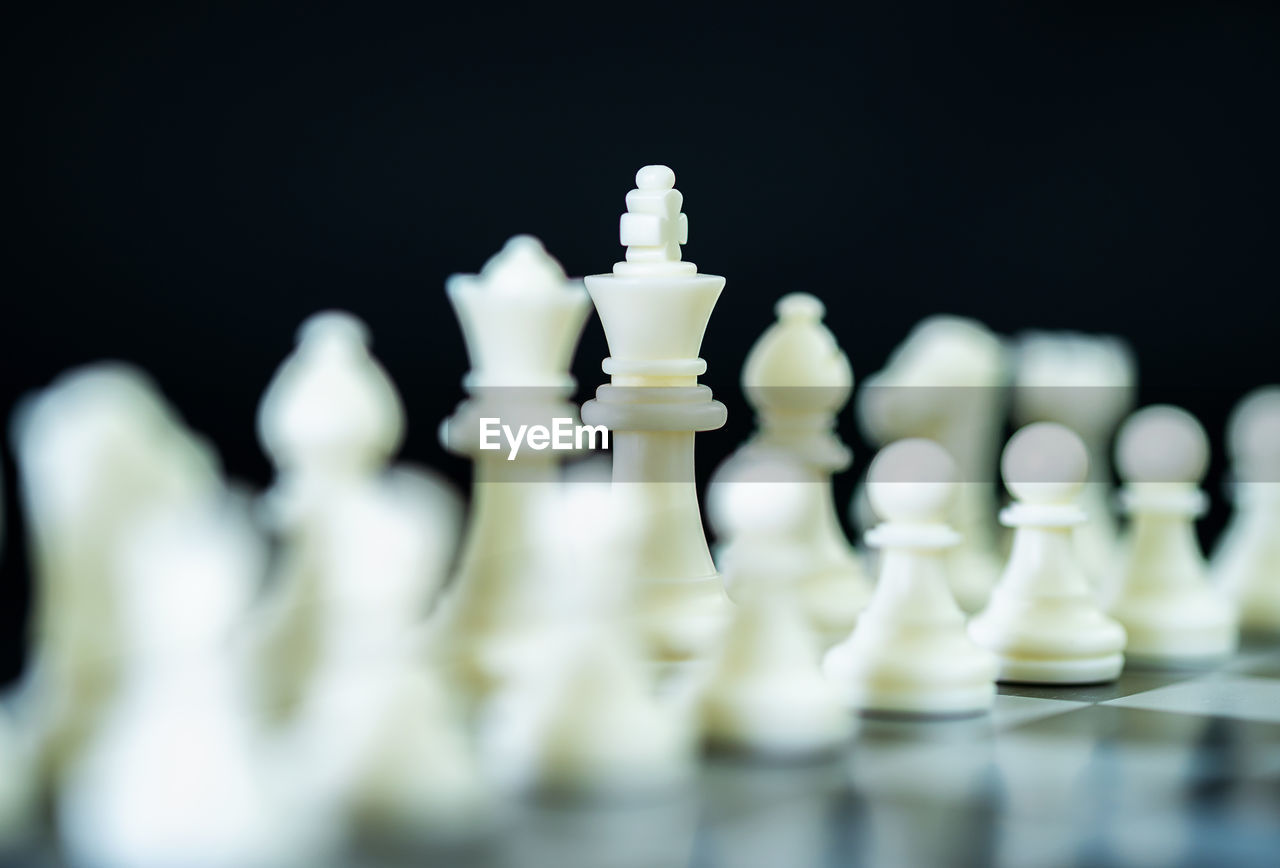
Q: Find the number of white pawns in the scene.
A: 8